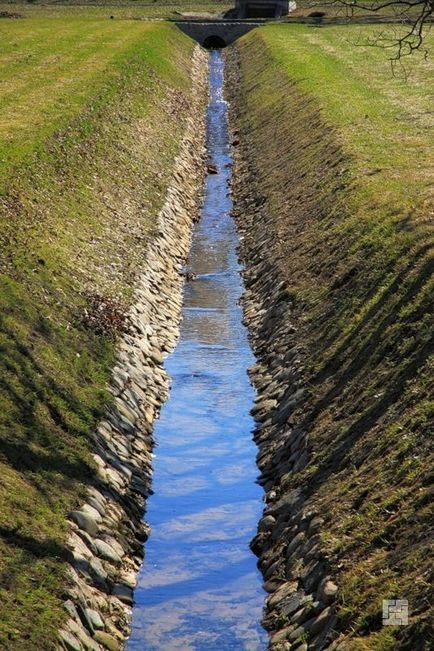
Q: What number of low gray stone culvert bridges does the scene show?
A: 1